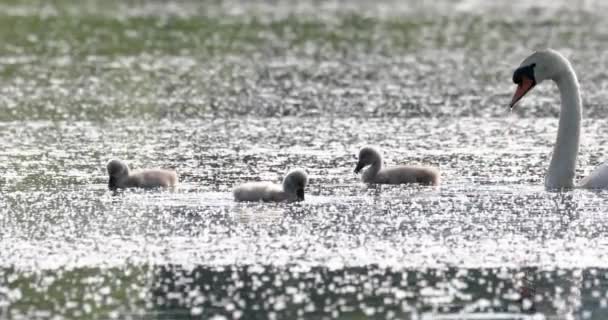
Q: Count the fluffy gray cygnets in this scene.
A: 3